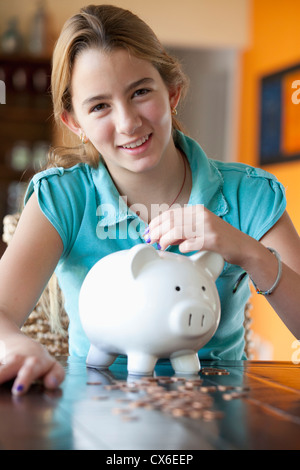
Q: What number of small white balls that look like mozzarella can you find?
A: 0